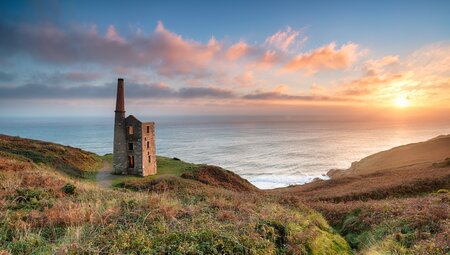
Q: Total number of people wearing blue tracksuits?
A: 0